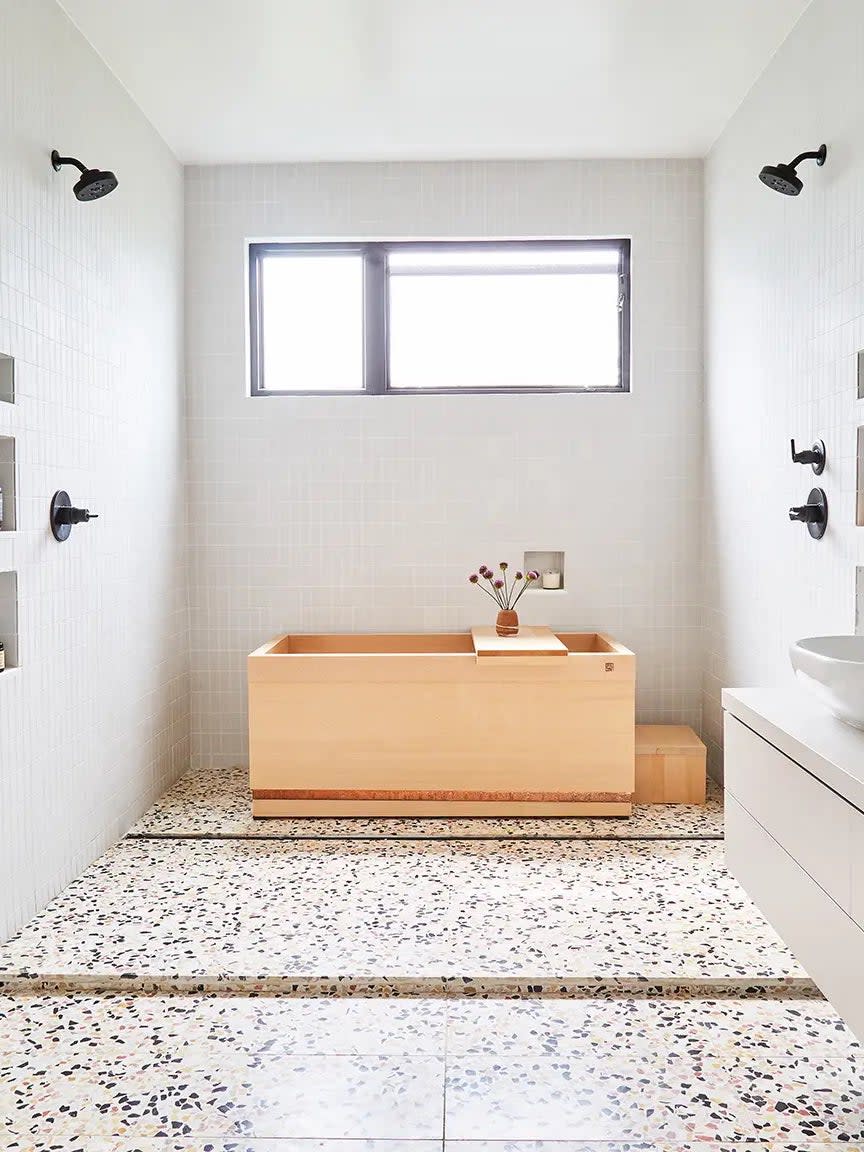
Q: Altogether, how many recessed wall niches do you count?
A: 7